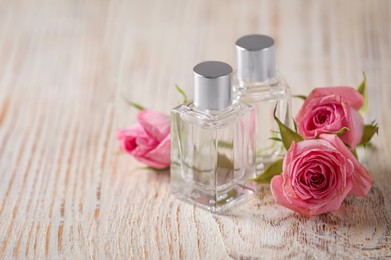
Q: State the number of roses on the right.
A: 2